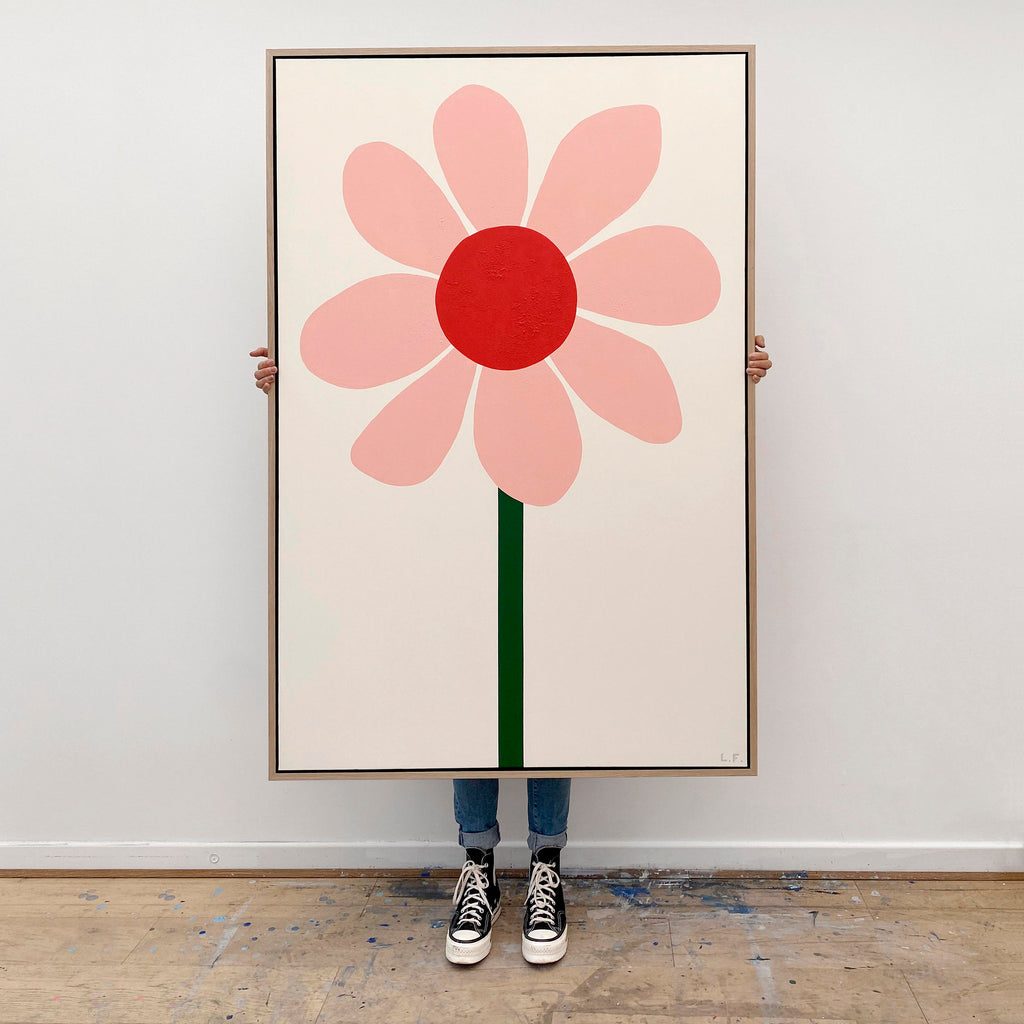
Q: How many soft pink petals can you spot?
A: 8